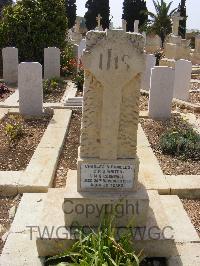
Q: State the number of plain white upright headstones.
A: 6